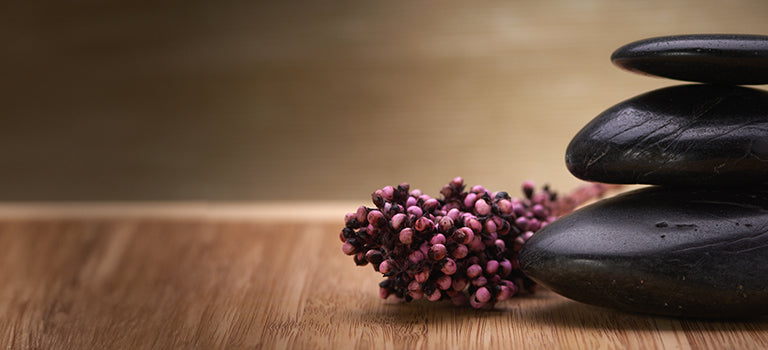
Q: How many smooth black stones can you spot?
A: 3